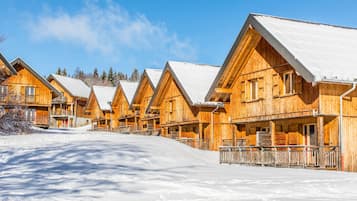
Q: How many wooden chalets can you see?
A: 8